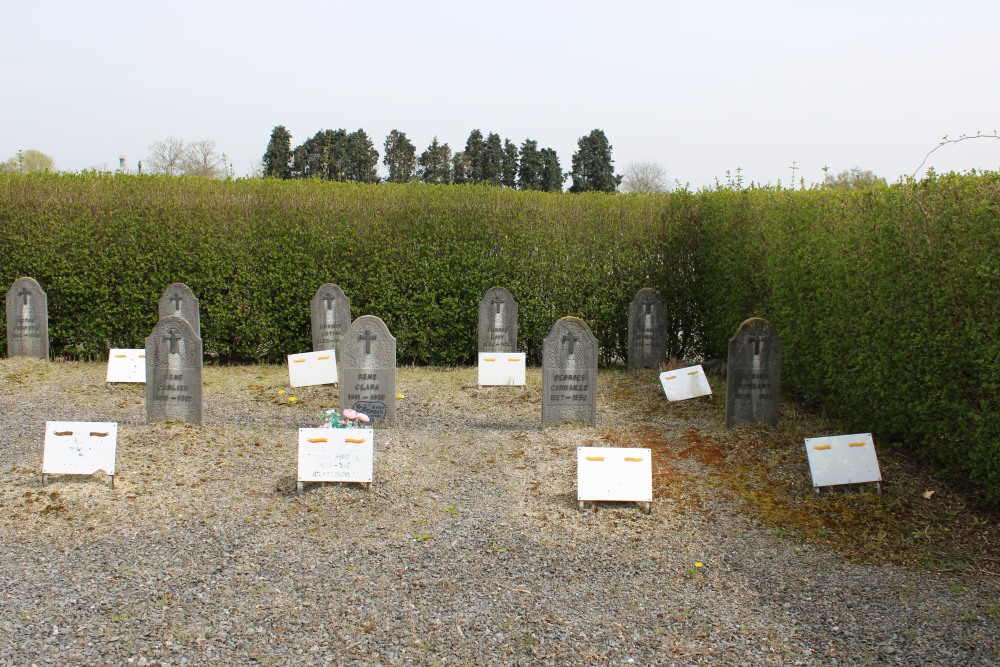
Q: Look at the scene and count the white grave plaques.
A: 8